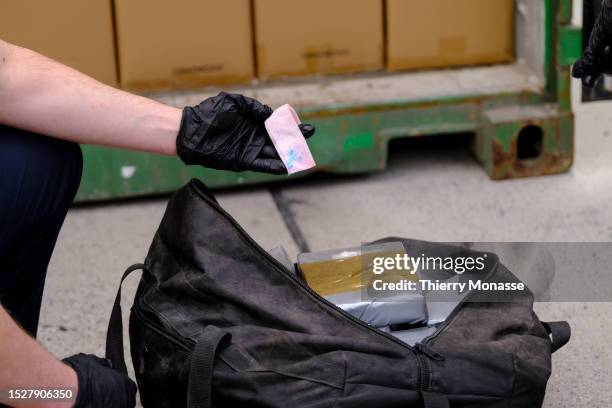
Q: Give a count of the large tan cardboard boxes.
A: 4